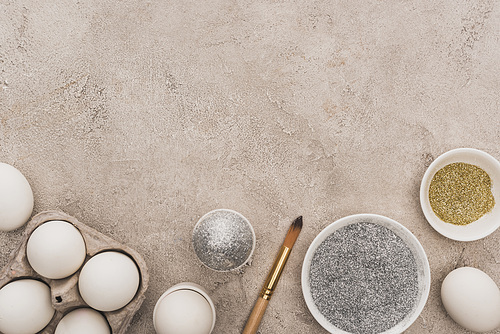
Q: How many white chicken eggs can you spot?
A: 7